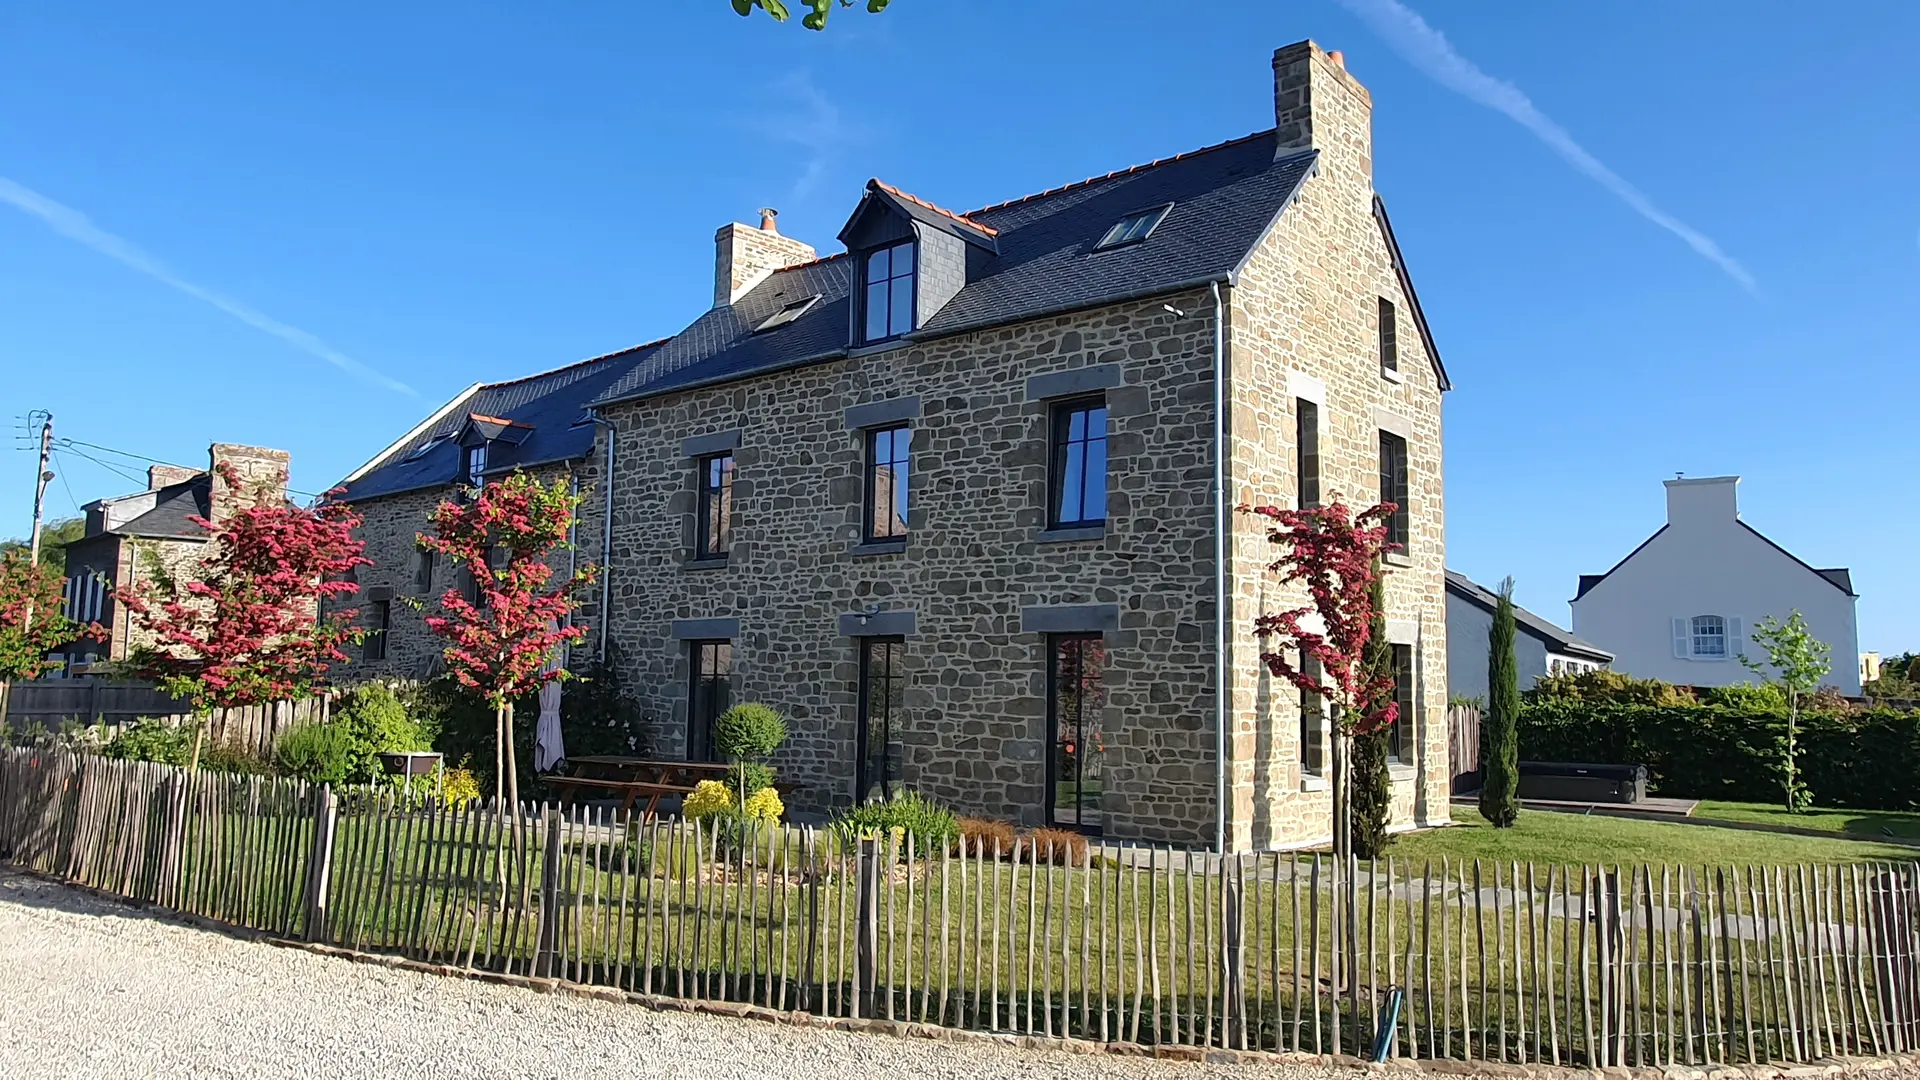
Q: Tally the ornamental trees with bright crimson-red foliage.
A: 4